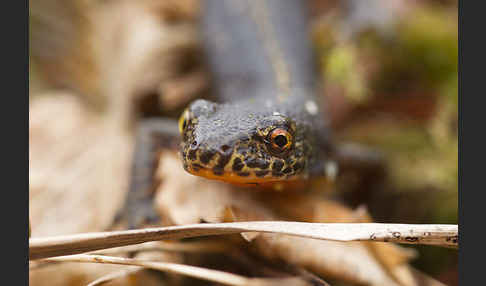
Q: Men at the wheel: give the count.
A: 0